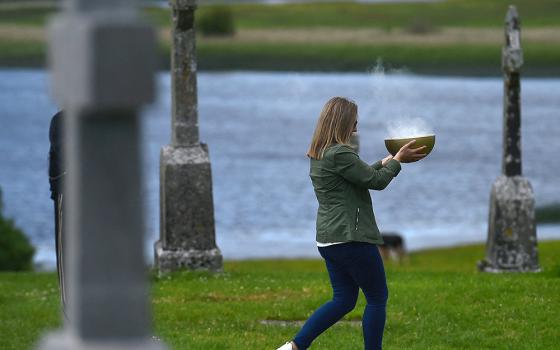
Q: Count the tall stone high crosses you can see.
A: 3